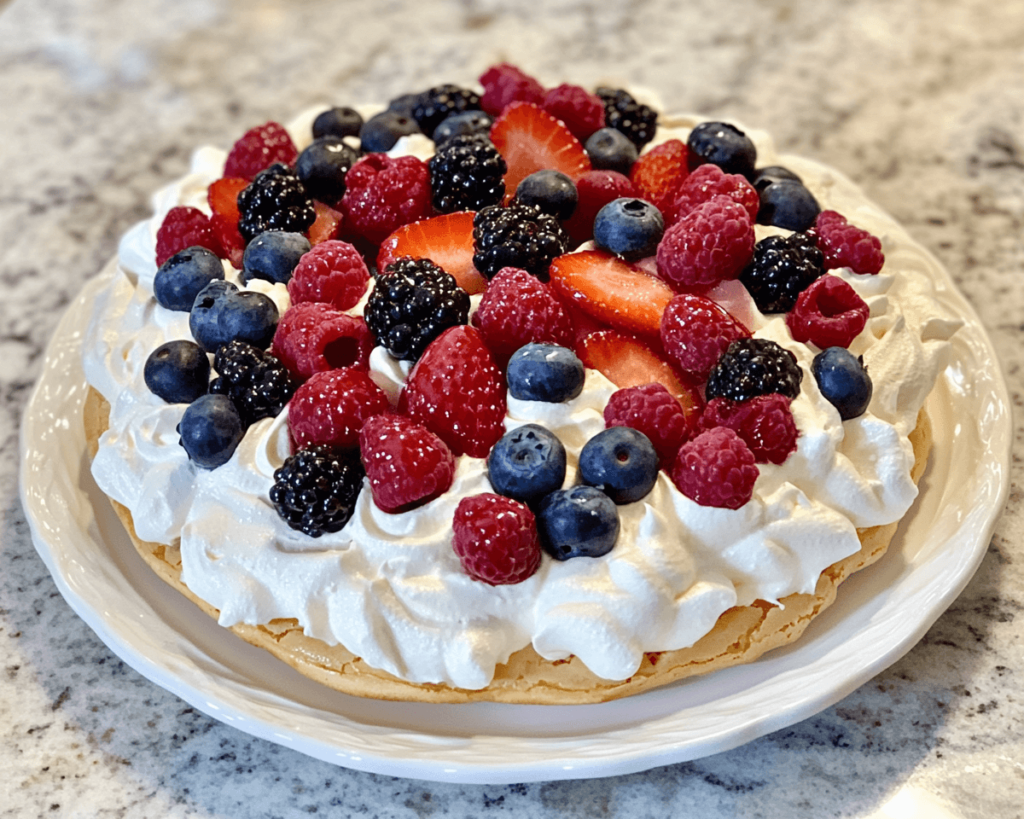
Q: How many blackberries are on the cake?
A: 10